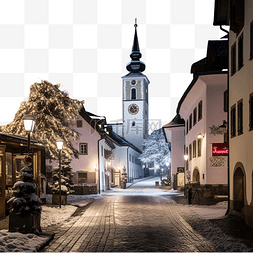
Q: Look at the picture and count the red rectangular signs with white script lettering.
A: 1